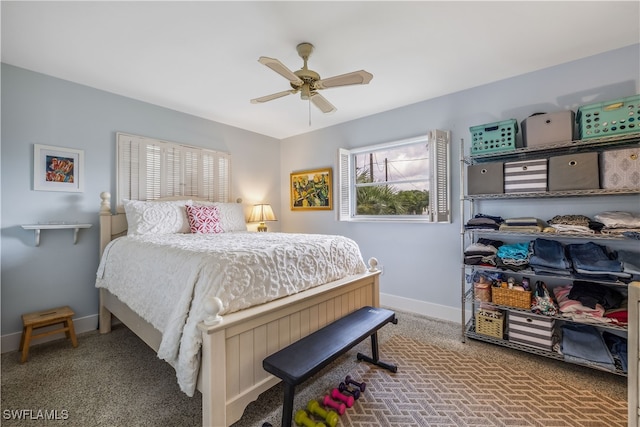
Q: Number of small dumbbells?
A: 6